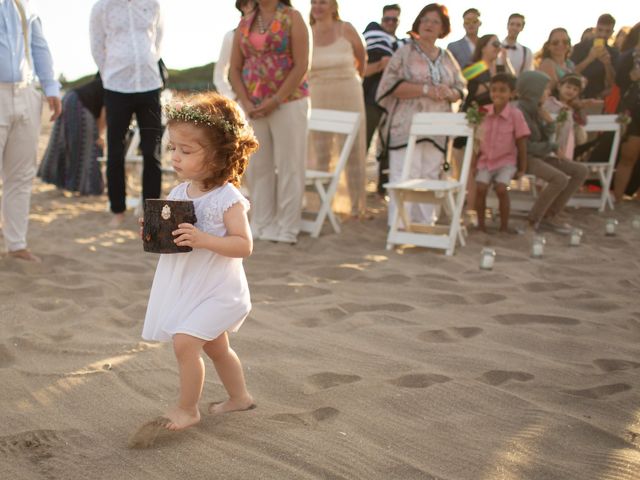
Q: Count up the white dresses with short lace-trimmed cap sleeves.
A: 1